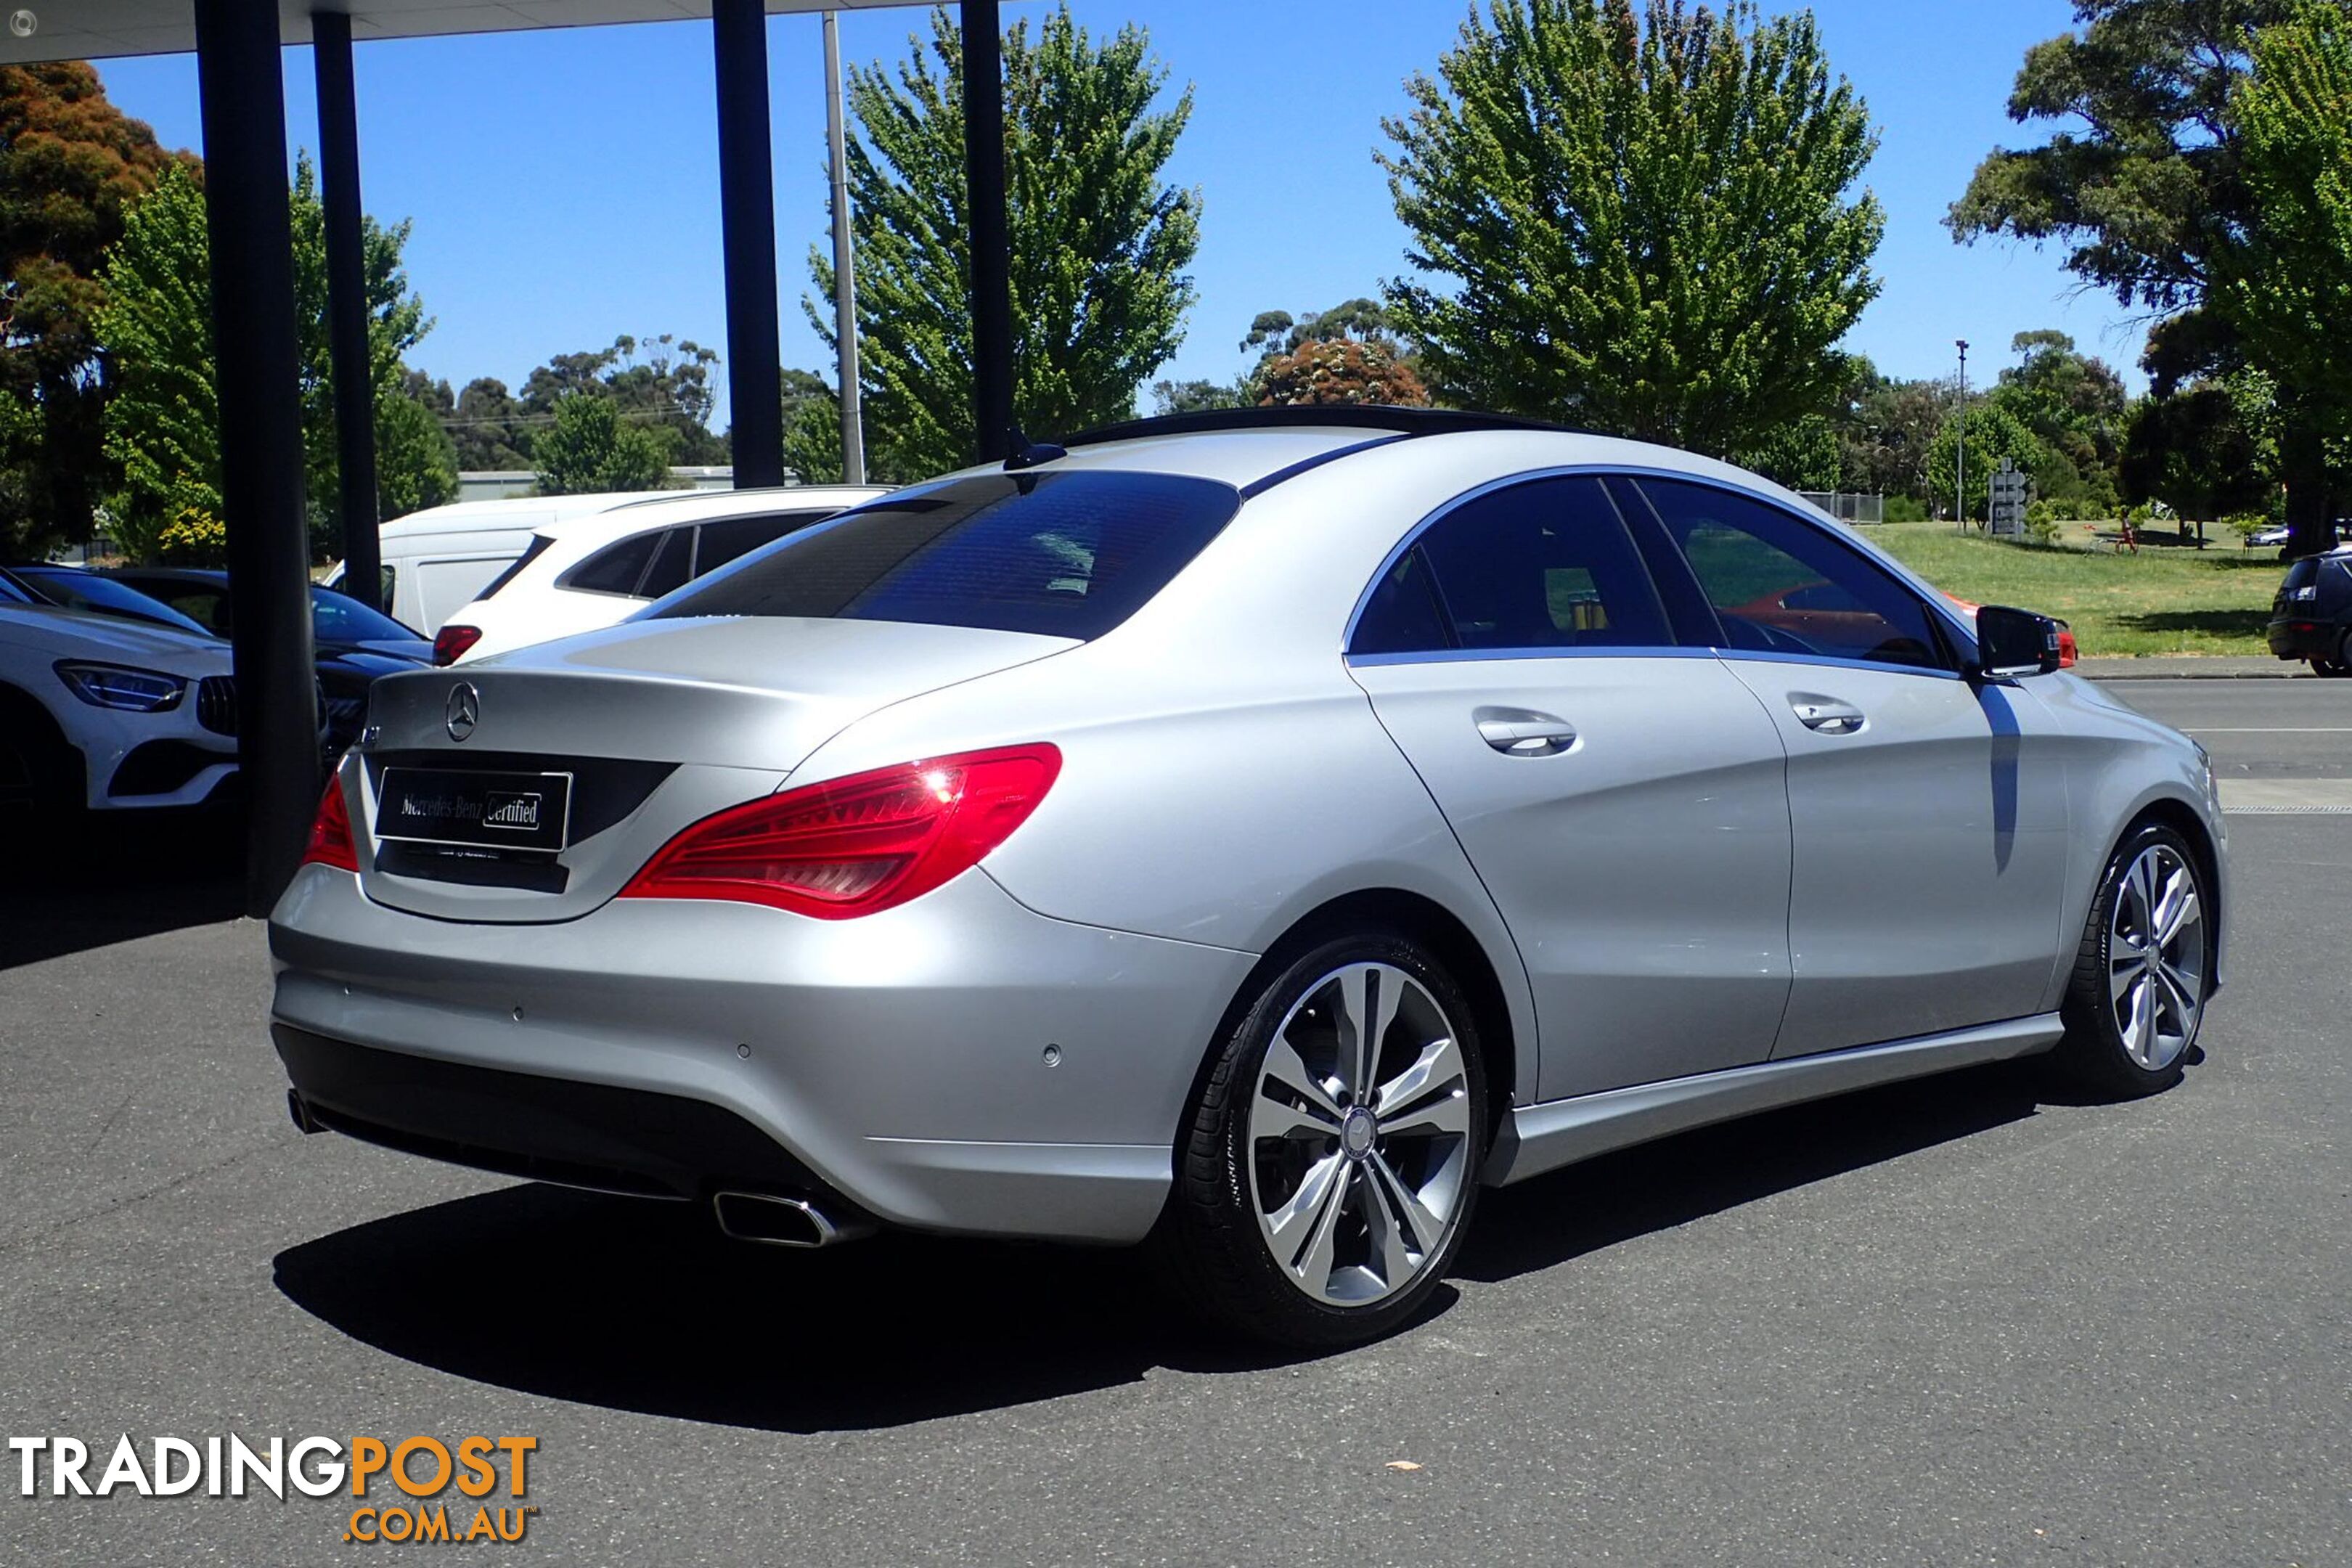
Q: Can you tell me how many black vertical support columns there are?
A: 4